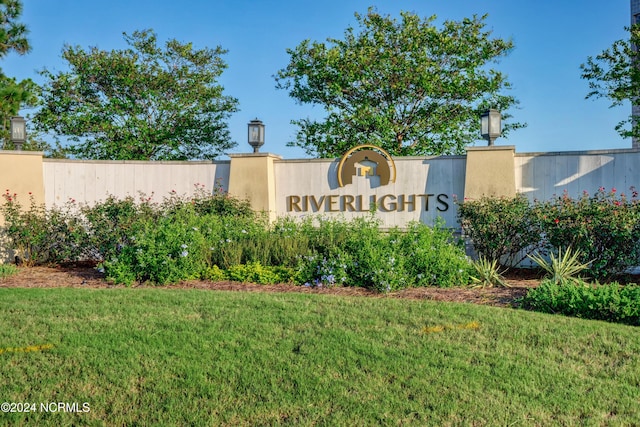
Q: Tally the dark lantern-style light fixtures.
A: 3